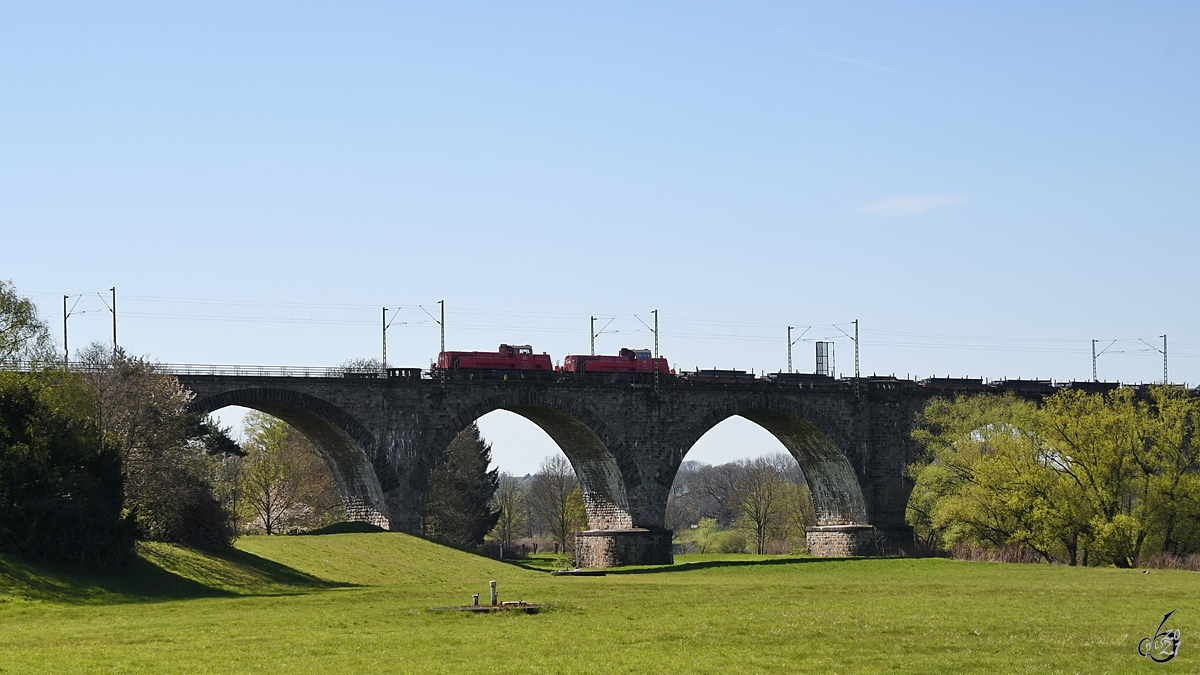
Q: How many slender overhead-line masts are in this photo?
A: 10